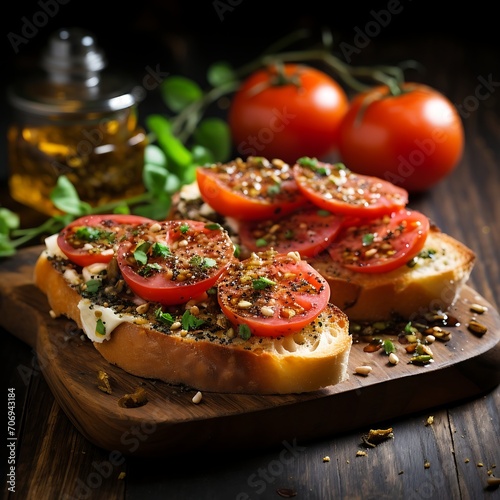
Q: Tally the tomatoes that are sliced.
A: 7